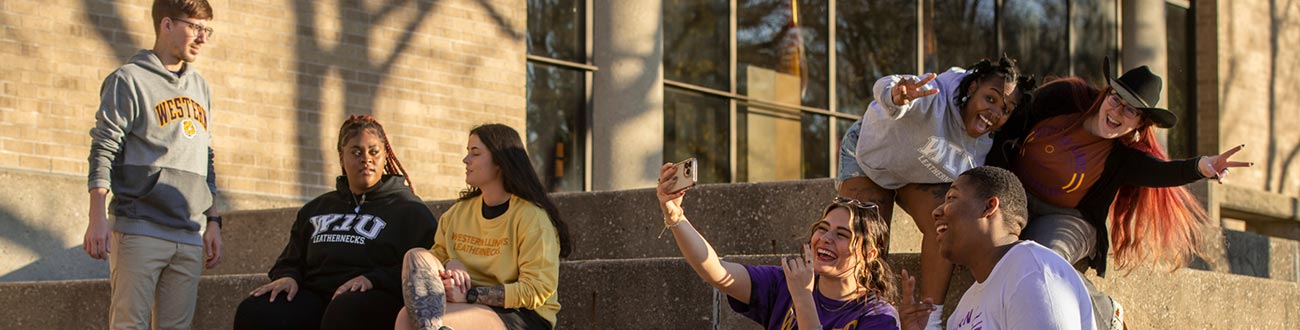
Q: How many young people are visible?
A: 7